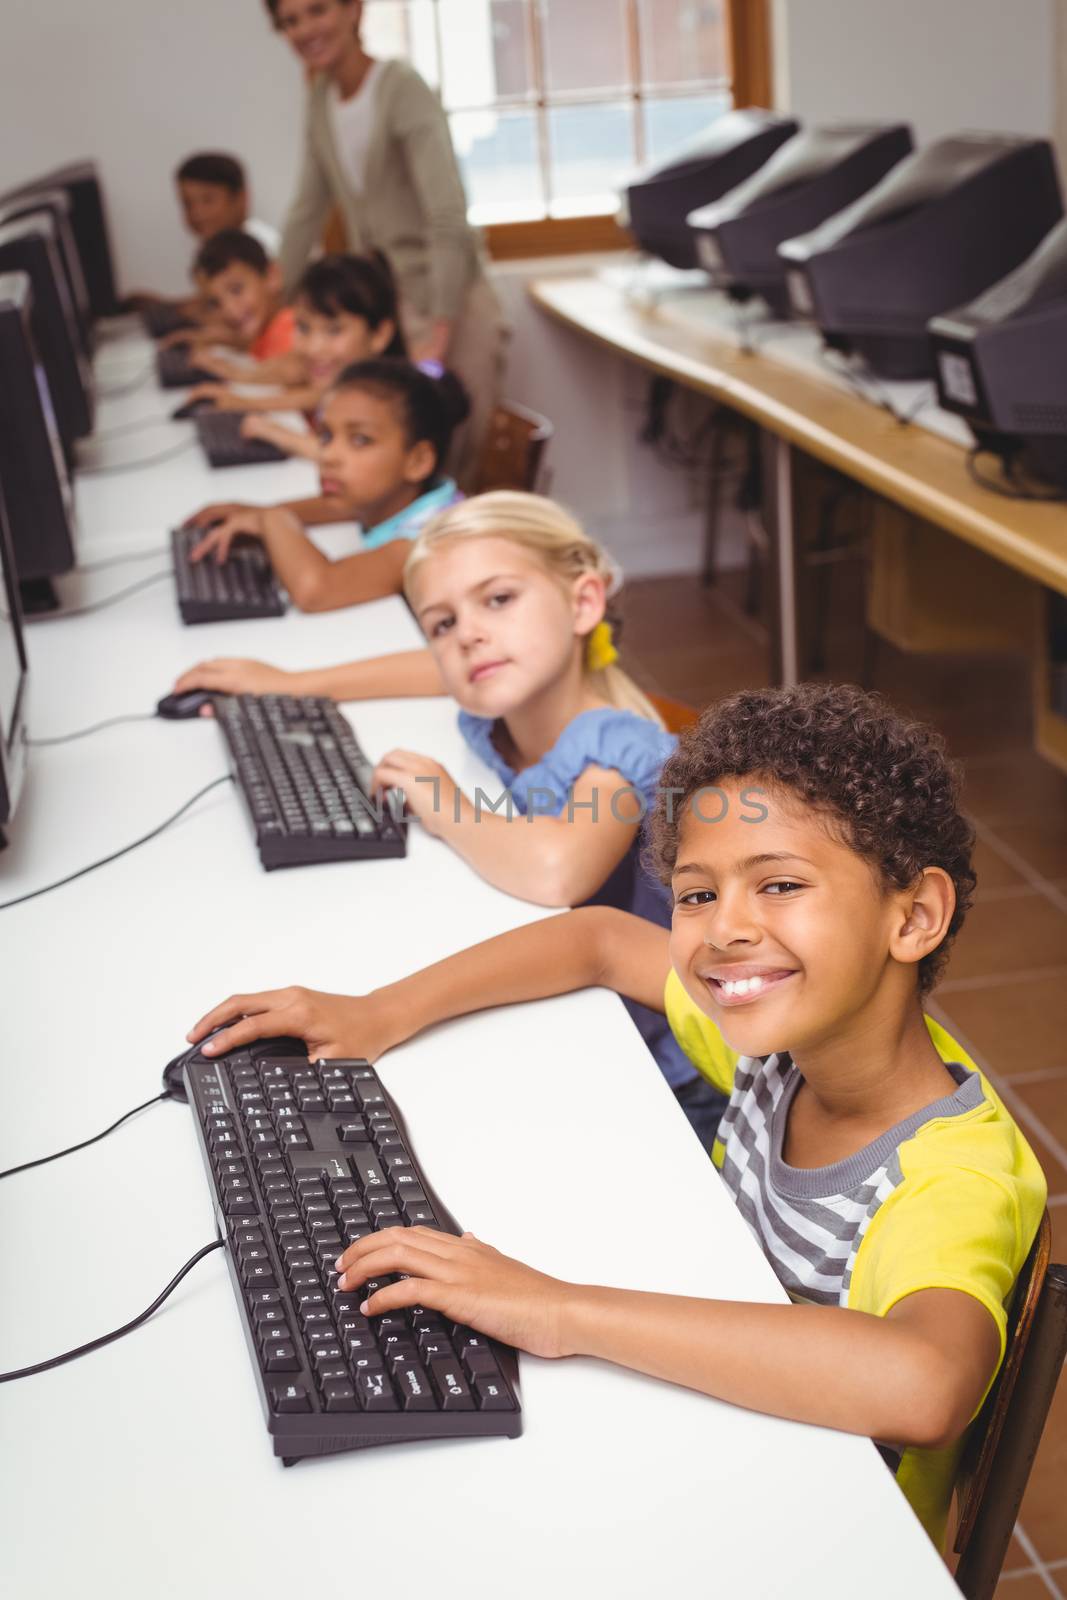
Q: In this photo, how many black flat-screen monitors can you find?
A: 5